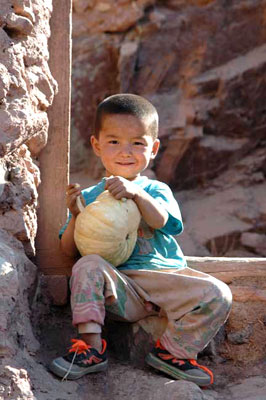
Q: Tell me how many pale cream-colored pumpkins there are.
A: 1